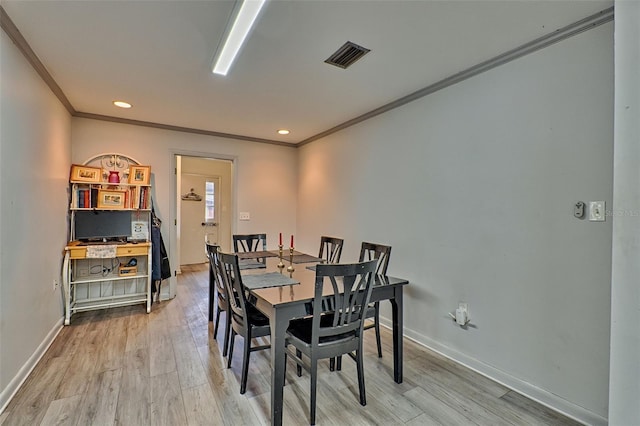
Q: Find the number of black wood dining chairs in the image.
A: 6